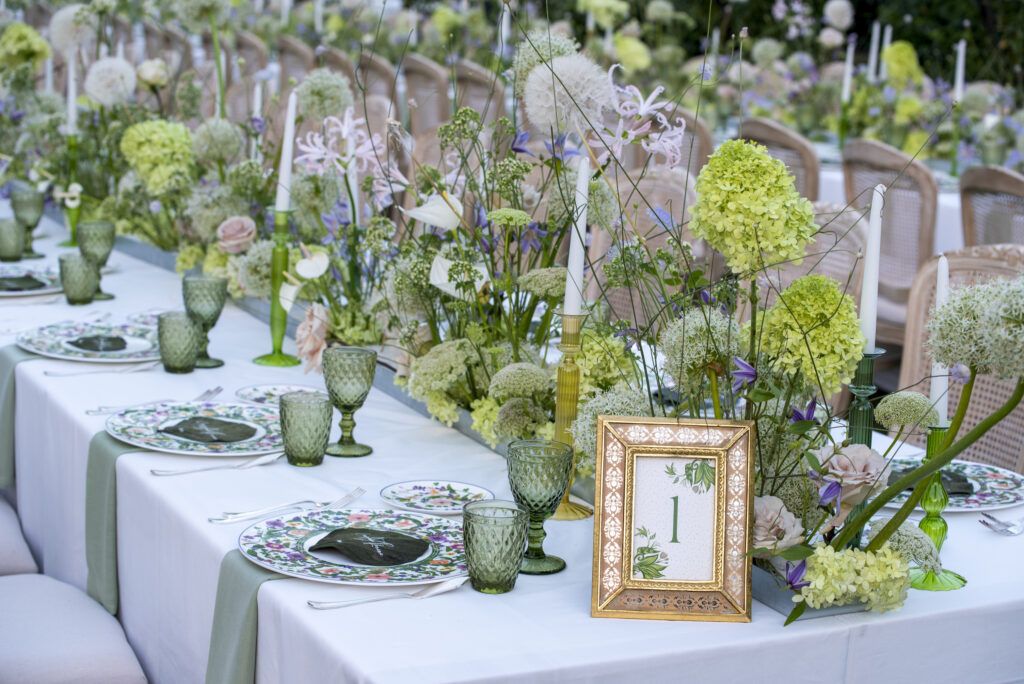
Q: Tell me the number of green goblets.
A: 5